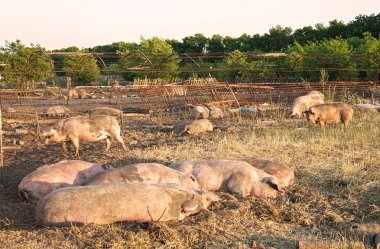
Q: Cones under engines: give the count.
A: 0